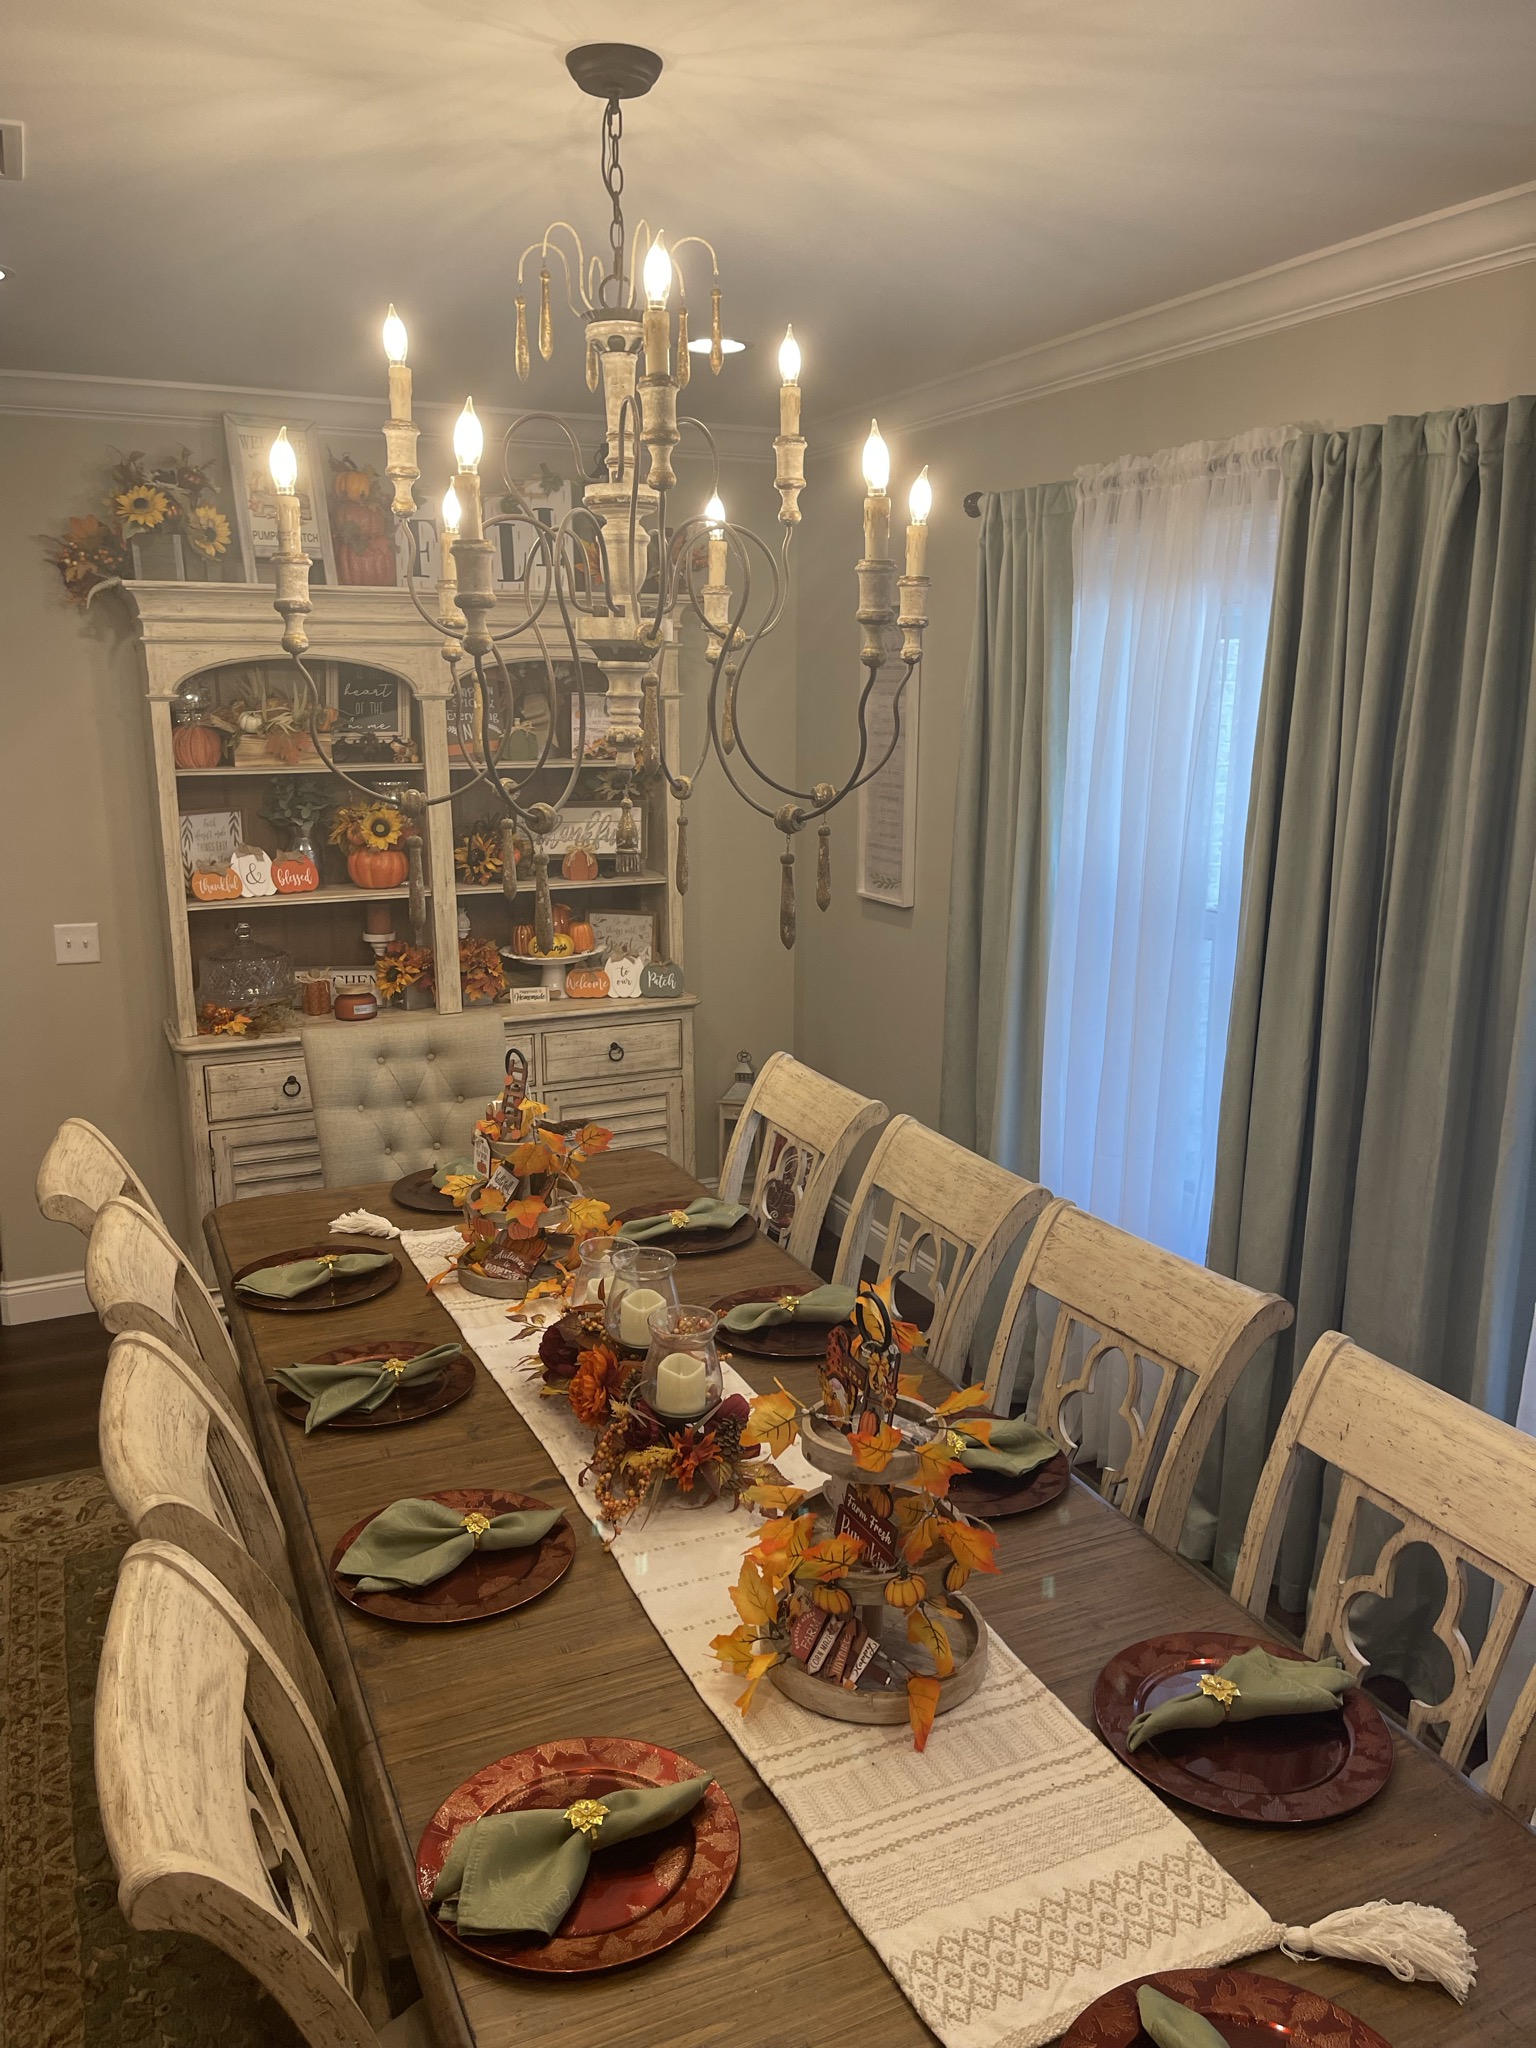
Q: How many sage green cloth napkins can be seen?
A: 10